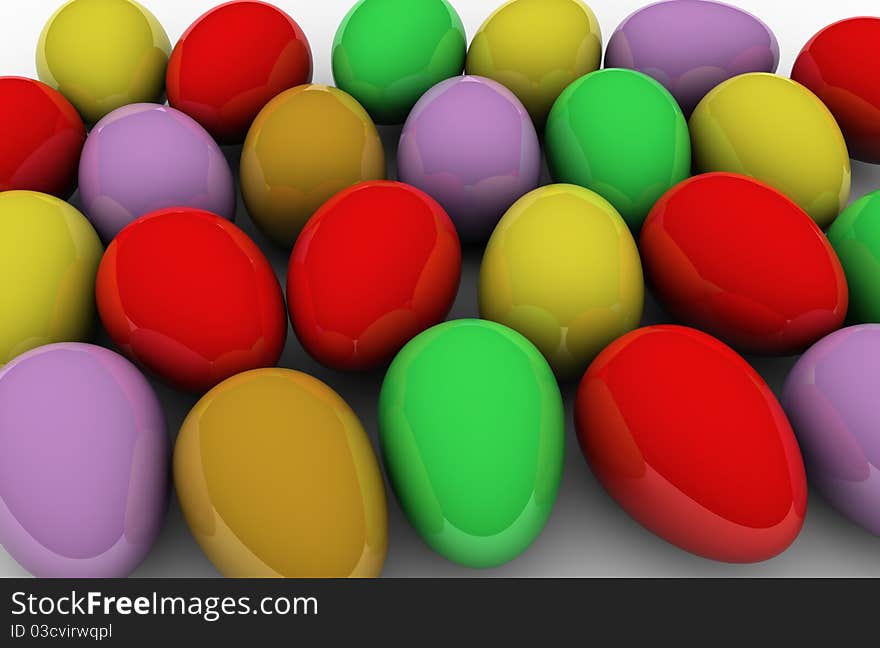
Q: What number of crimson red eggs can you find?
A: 7